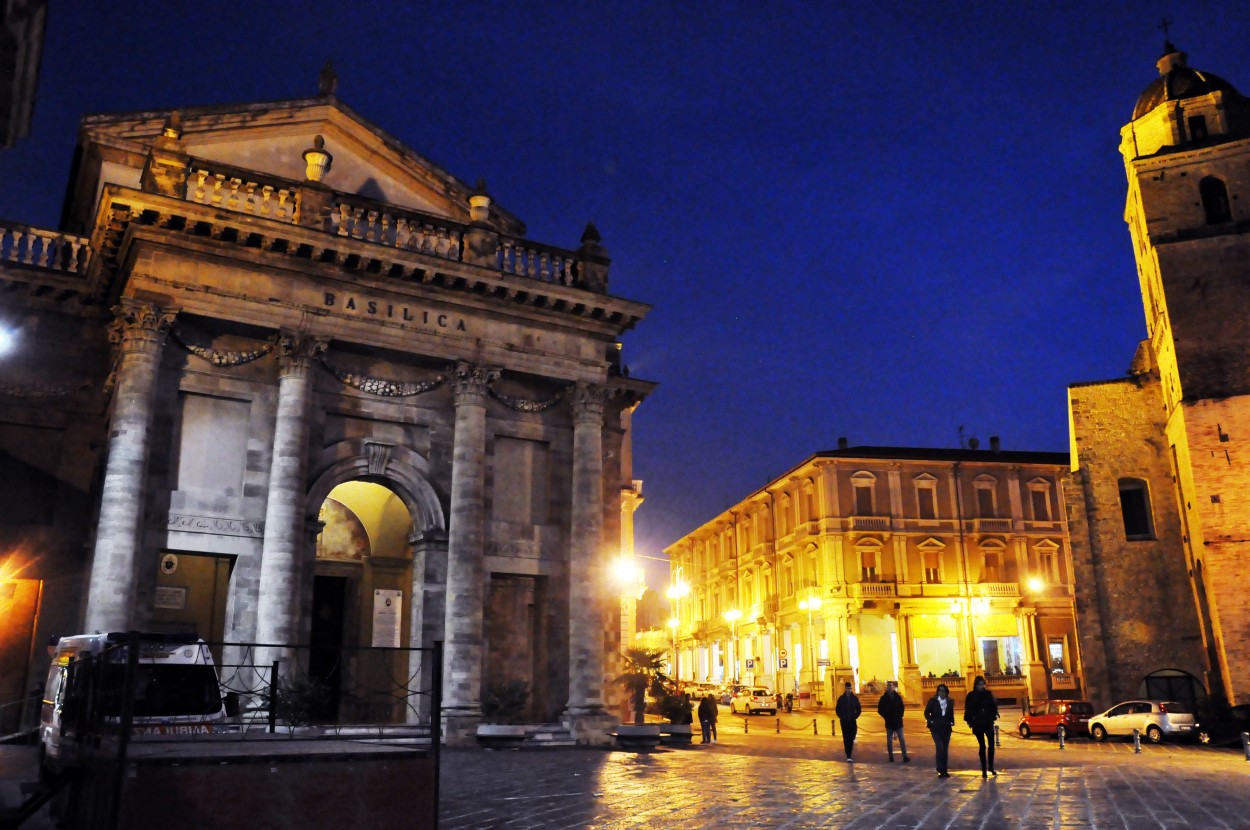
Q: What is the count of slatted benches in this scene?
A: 0